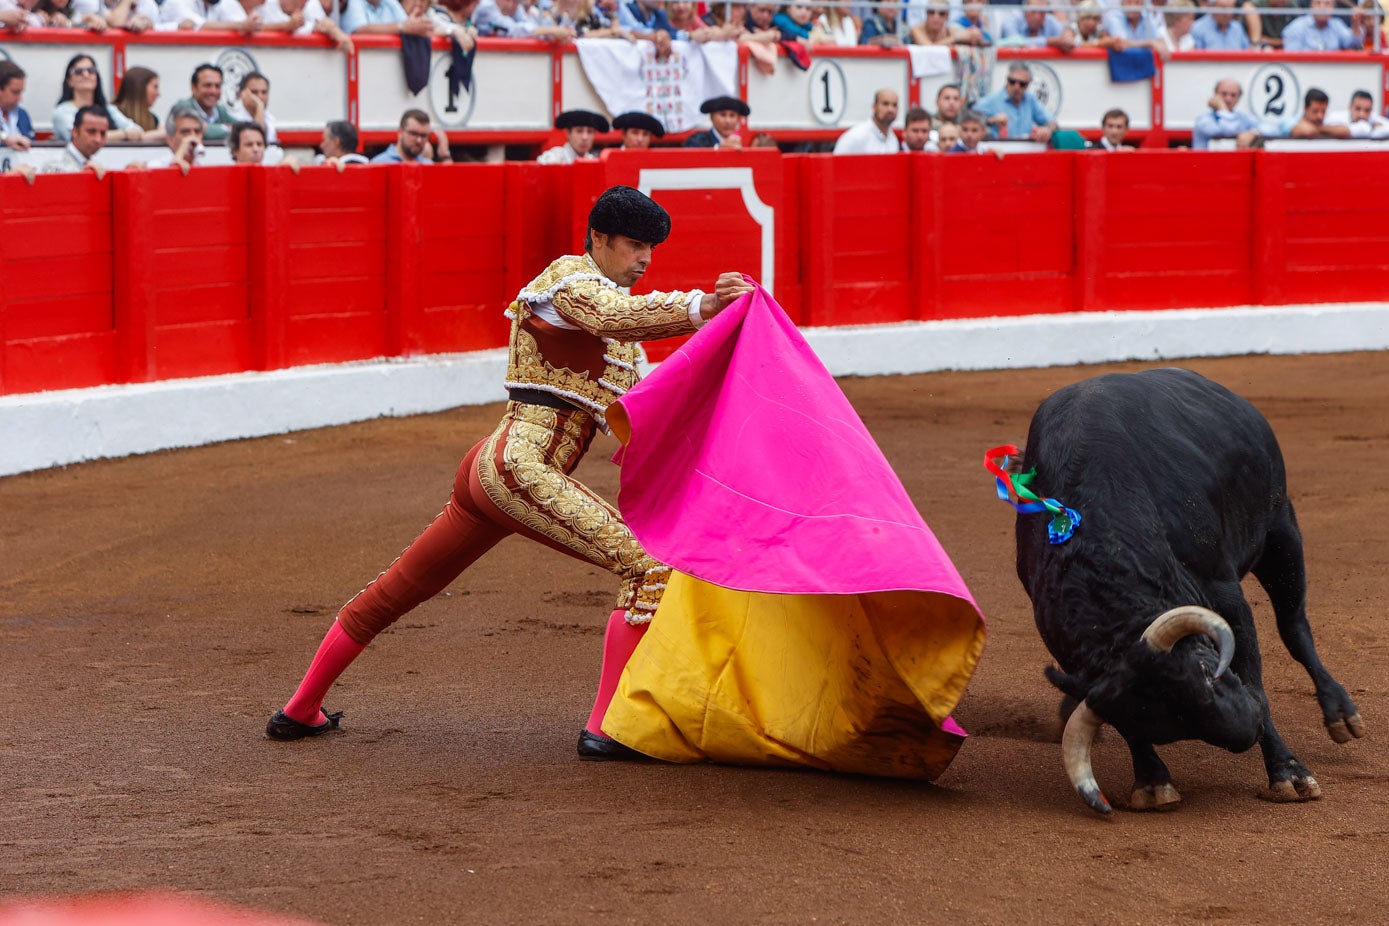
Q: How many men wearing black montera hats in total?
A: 4